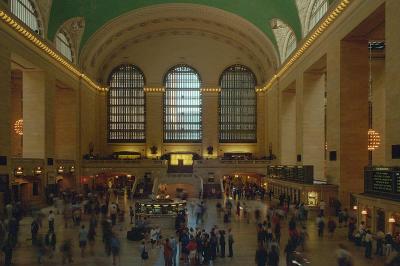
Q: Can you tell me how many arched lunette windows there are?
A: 4